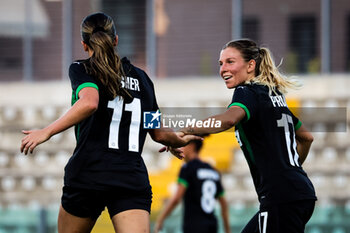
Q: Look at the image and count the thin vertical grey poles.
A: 5